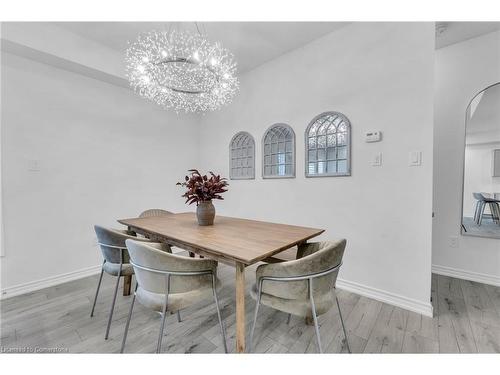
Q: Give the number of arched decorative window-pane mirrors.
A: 3